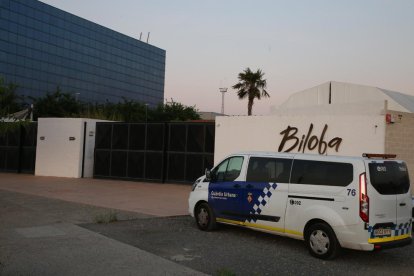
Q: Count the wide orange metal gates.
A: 0